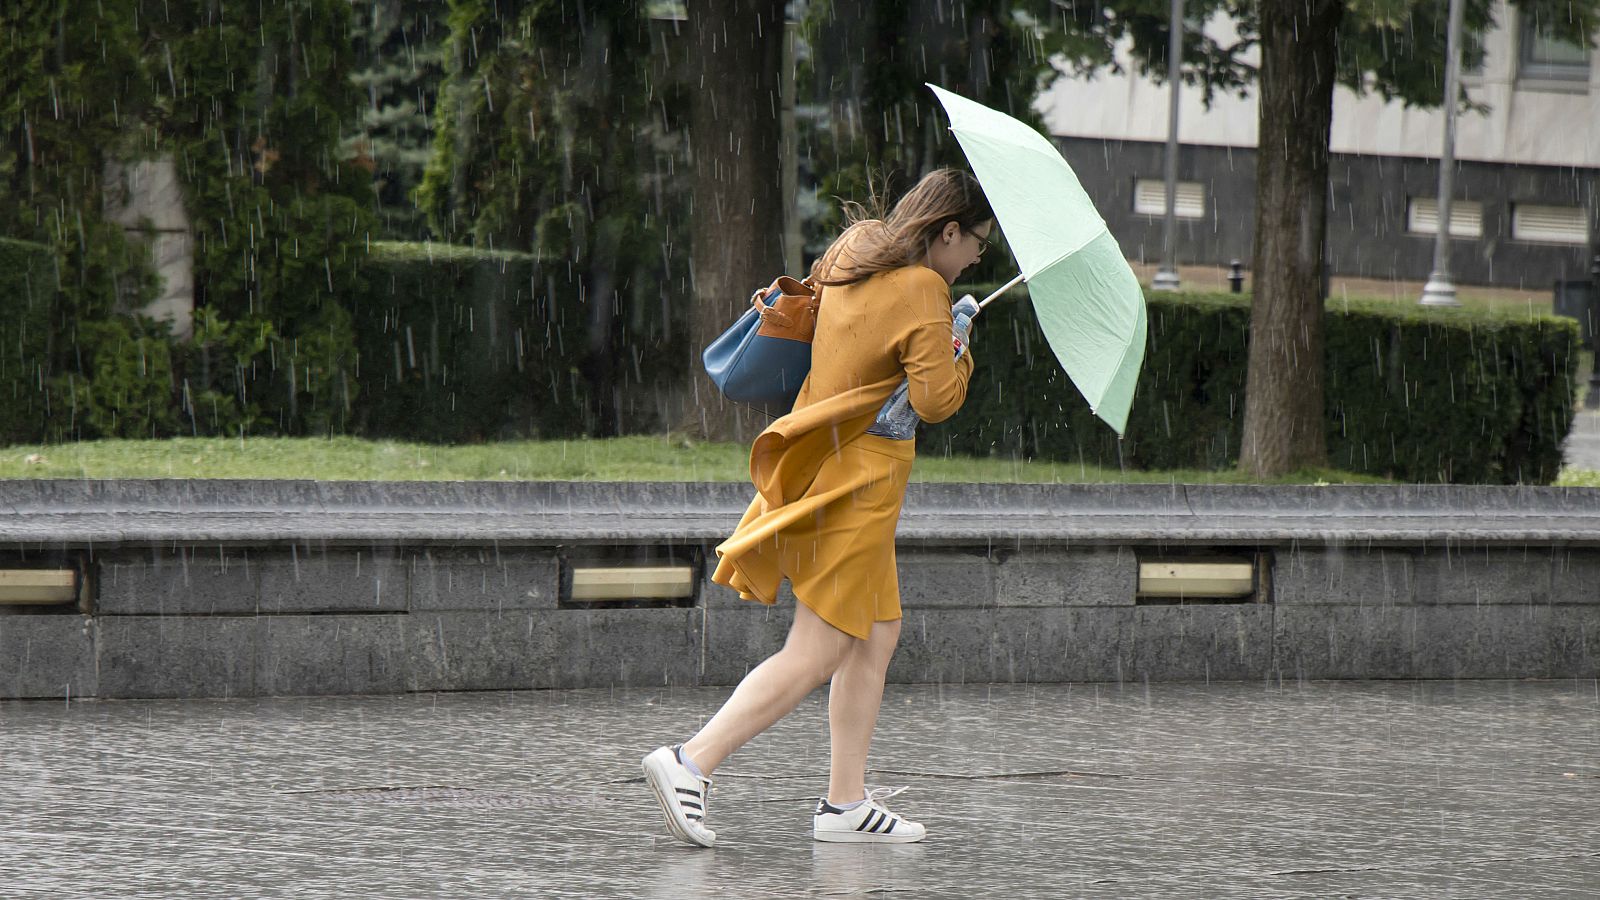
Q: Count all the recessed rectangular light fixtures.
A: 3